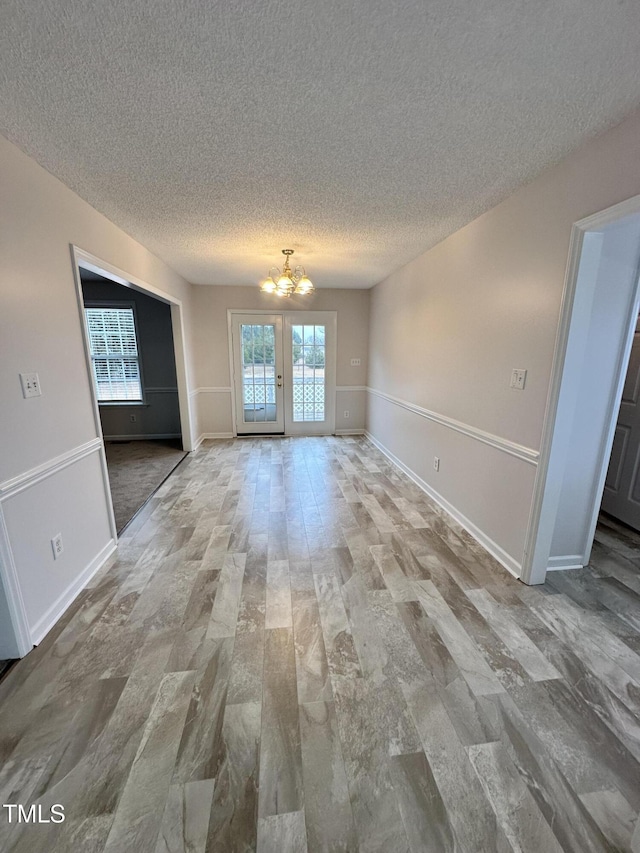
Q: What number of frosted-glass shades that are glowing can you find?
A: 5